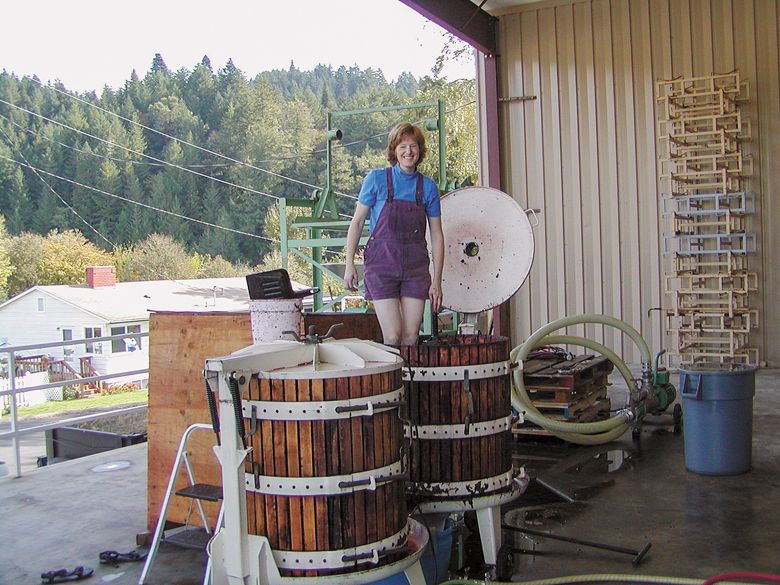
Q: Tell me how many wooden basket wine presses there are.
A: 2